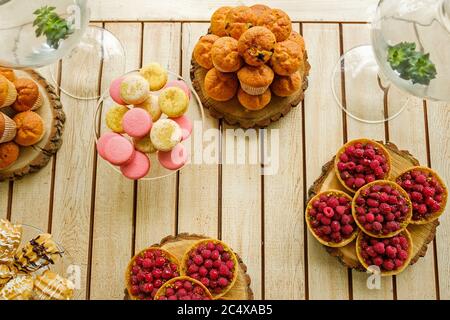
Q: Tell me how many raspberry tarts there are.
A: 8